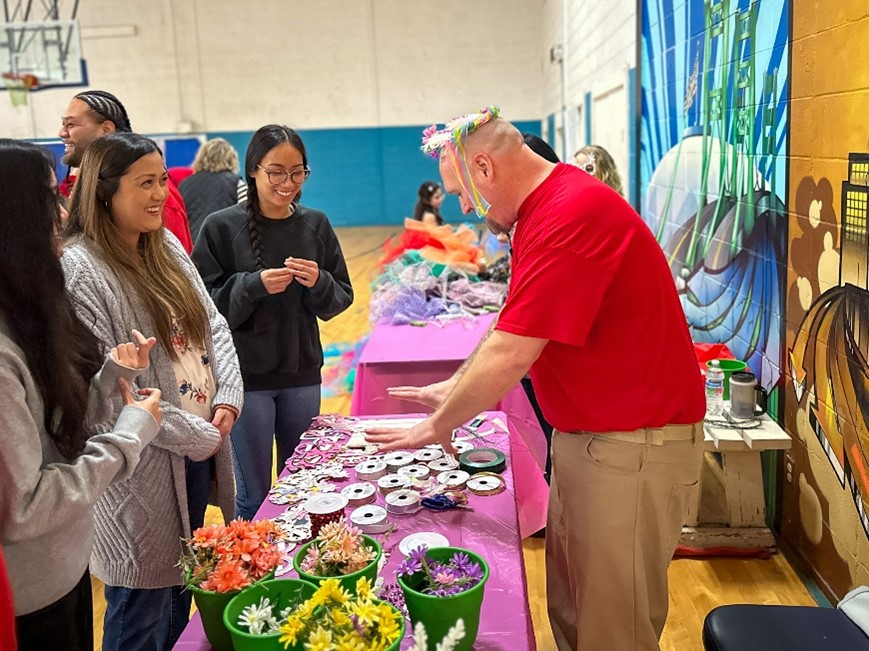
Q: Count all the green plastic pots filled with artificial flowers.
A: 5